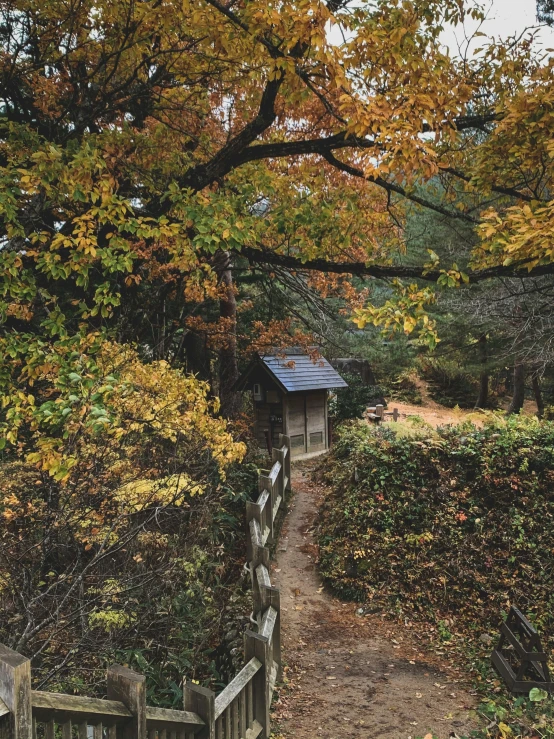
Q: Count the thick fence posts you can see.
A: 10